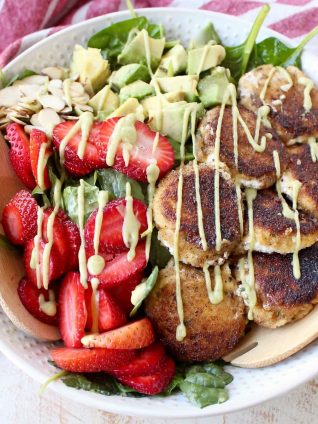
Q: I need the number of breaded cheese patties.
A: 7